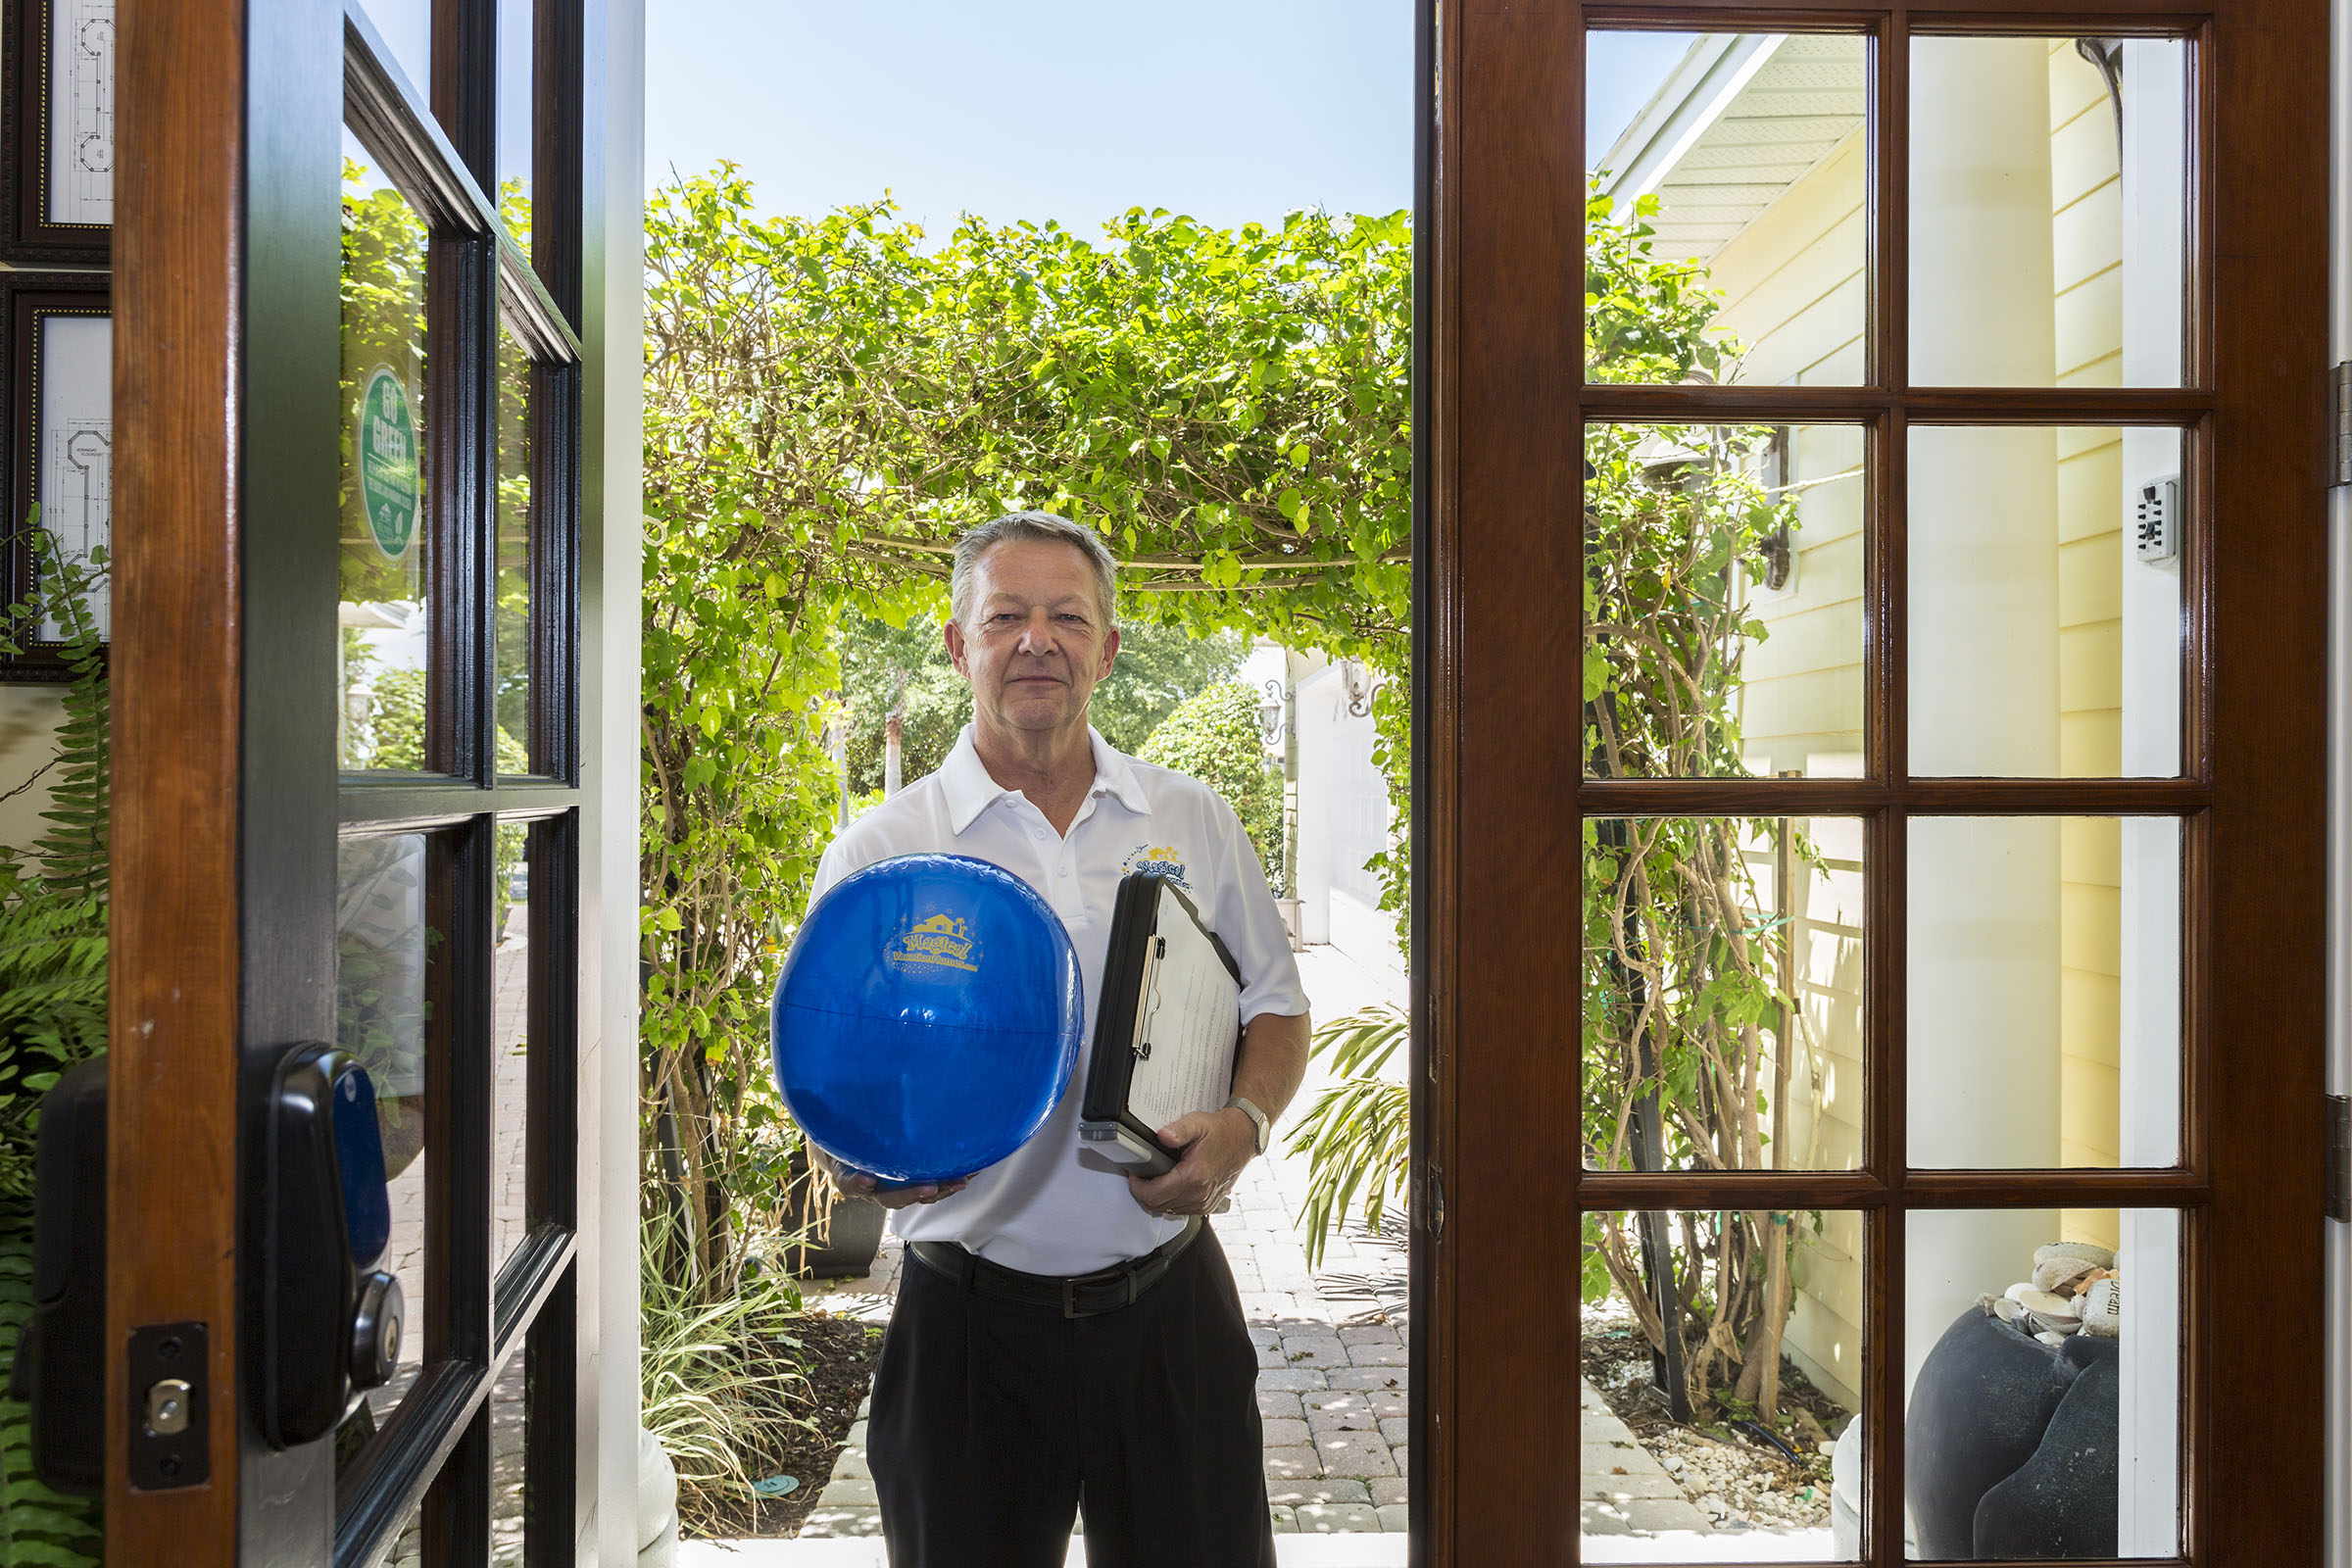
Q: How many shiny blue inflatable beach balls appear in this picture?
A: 1